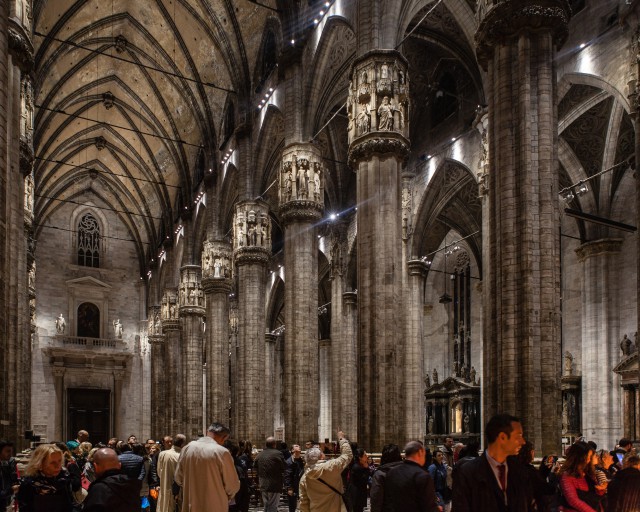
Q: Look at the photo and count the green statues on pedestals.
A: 0